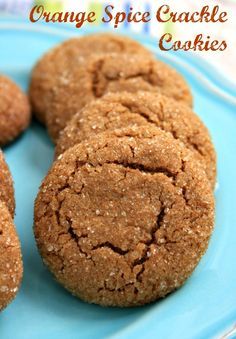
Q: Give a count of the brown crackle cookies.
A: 7